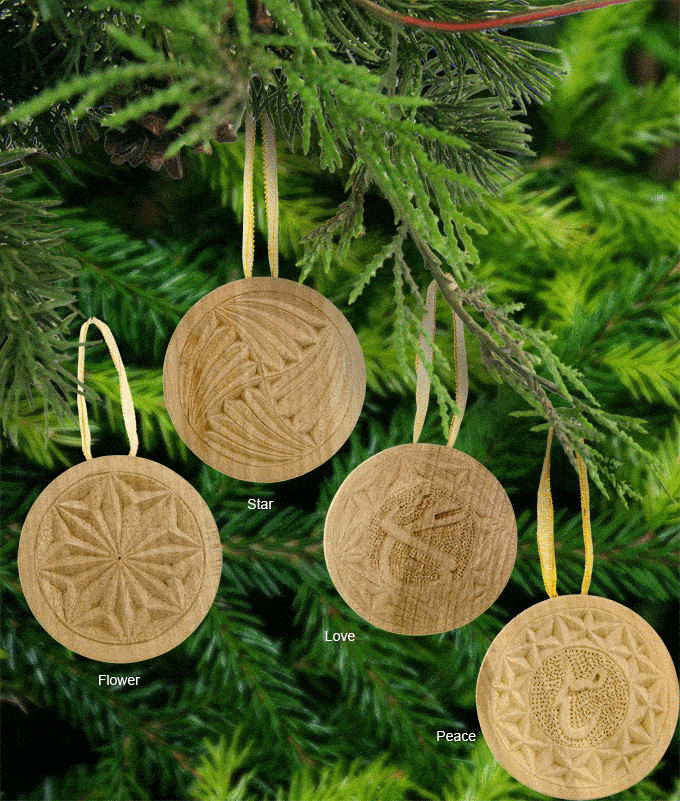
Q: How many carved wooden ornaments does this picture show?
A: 4